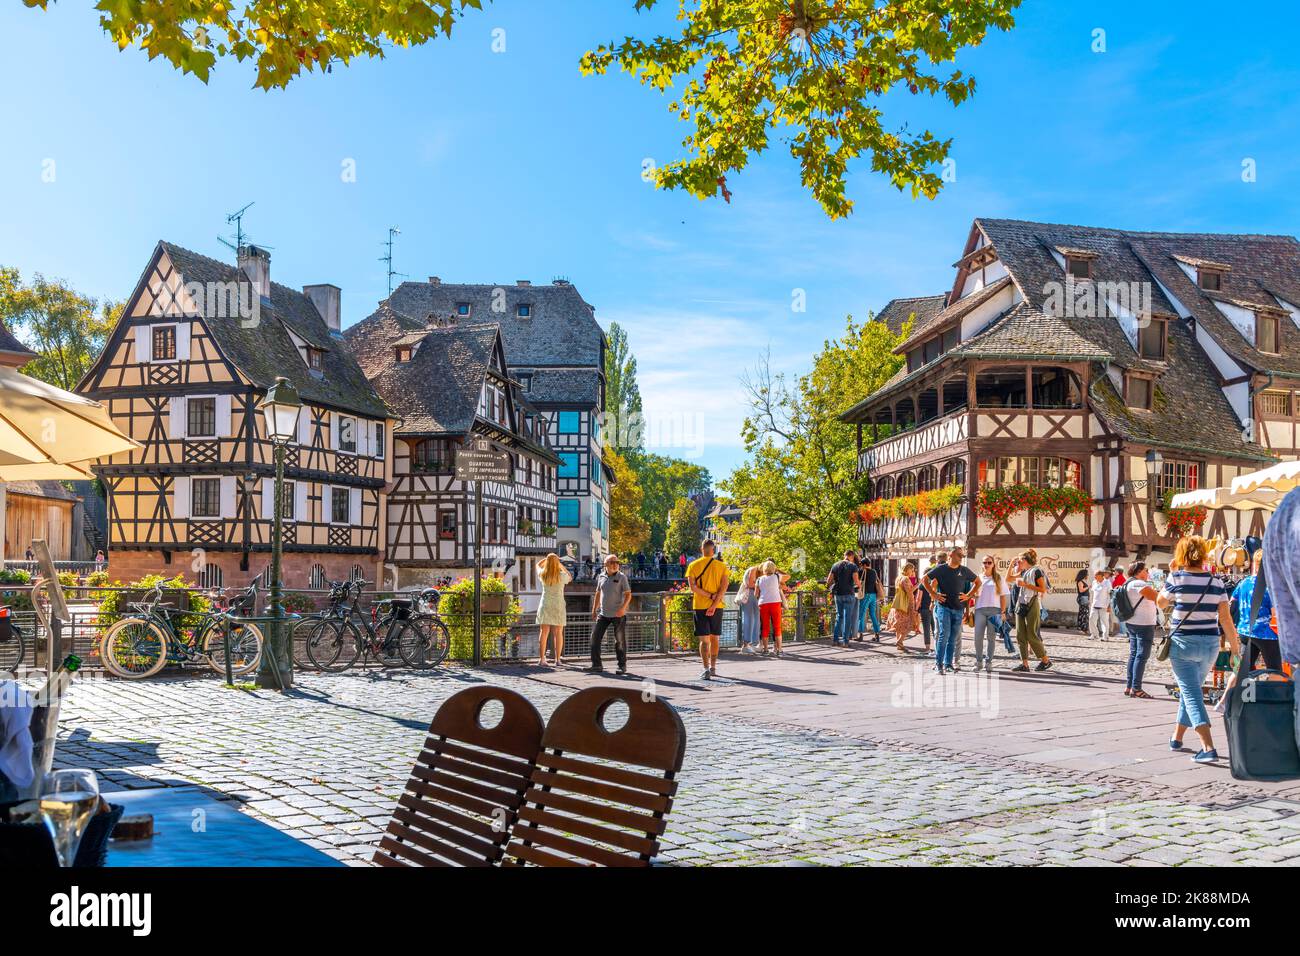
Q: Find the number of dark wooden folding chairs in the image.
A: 2